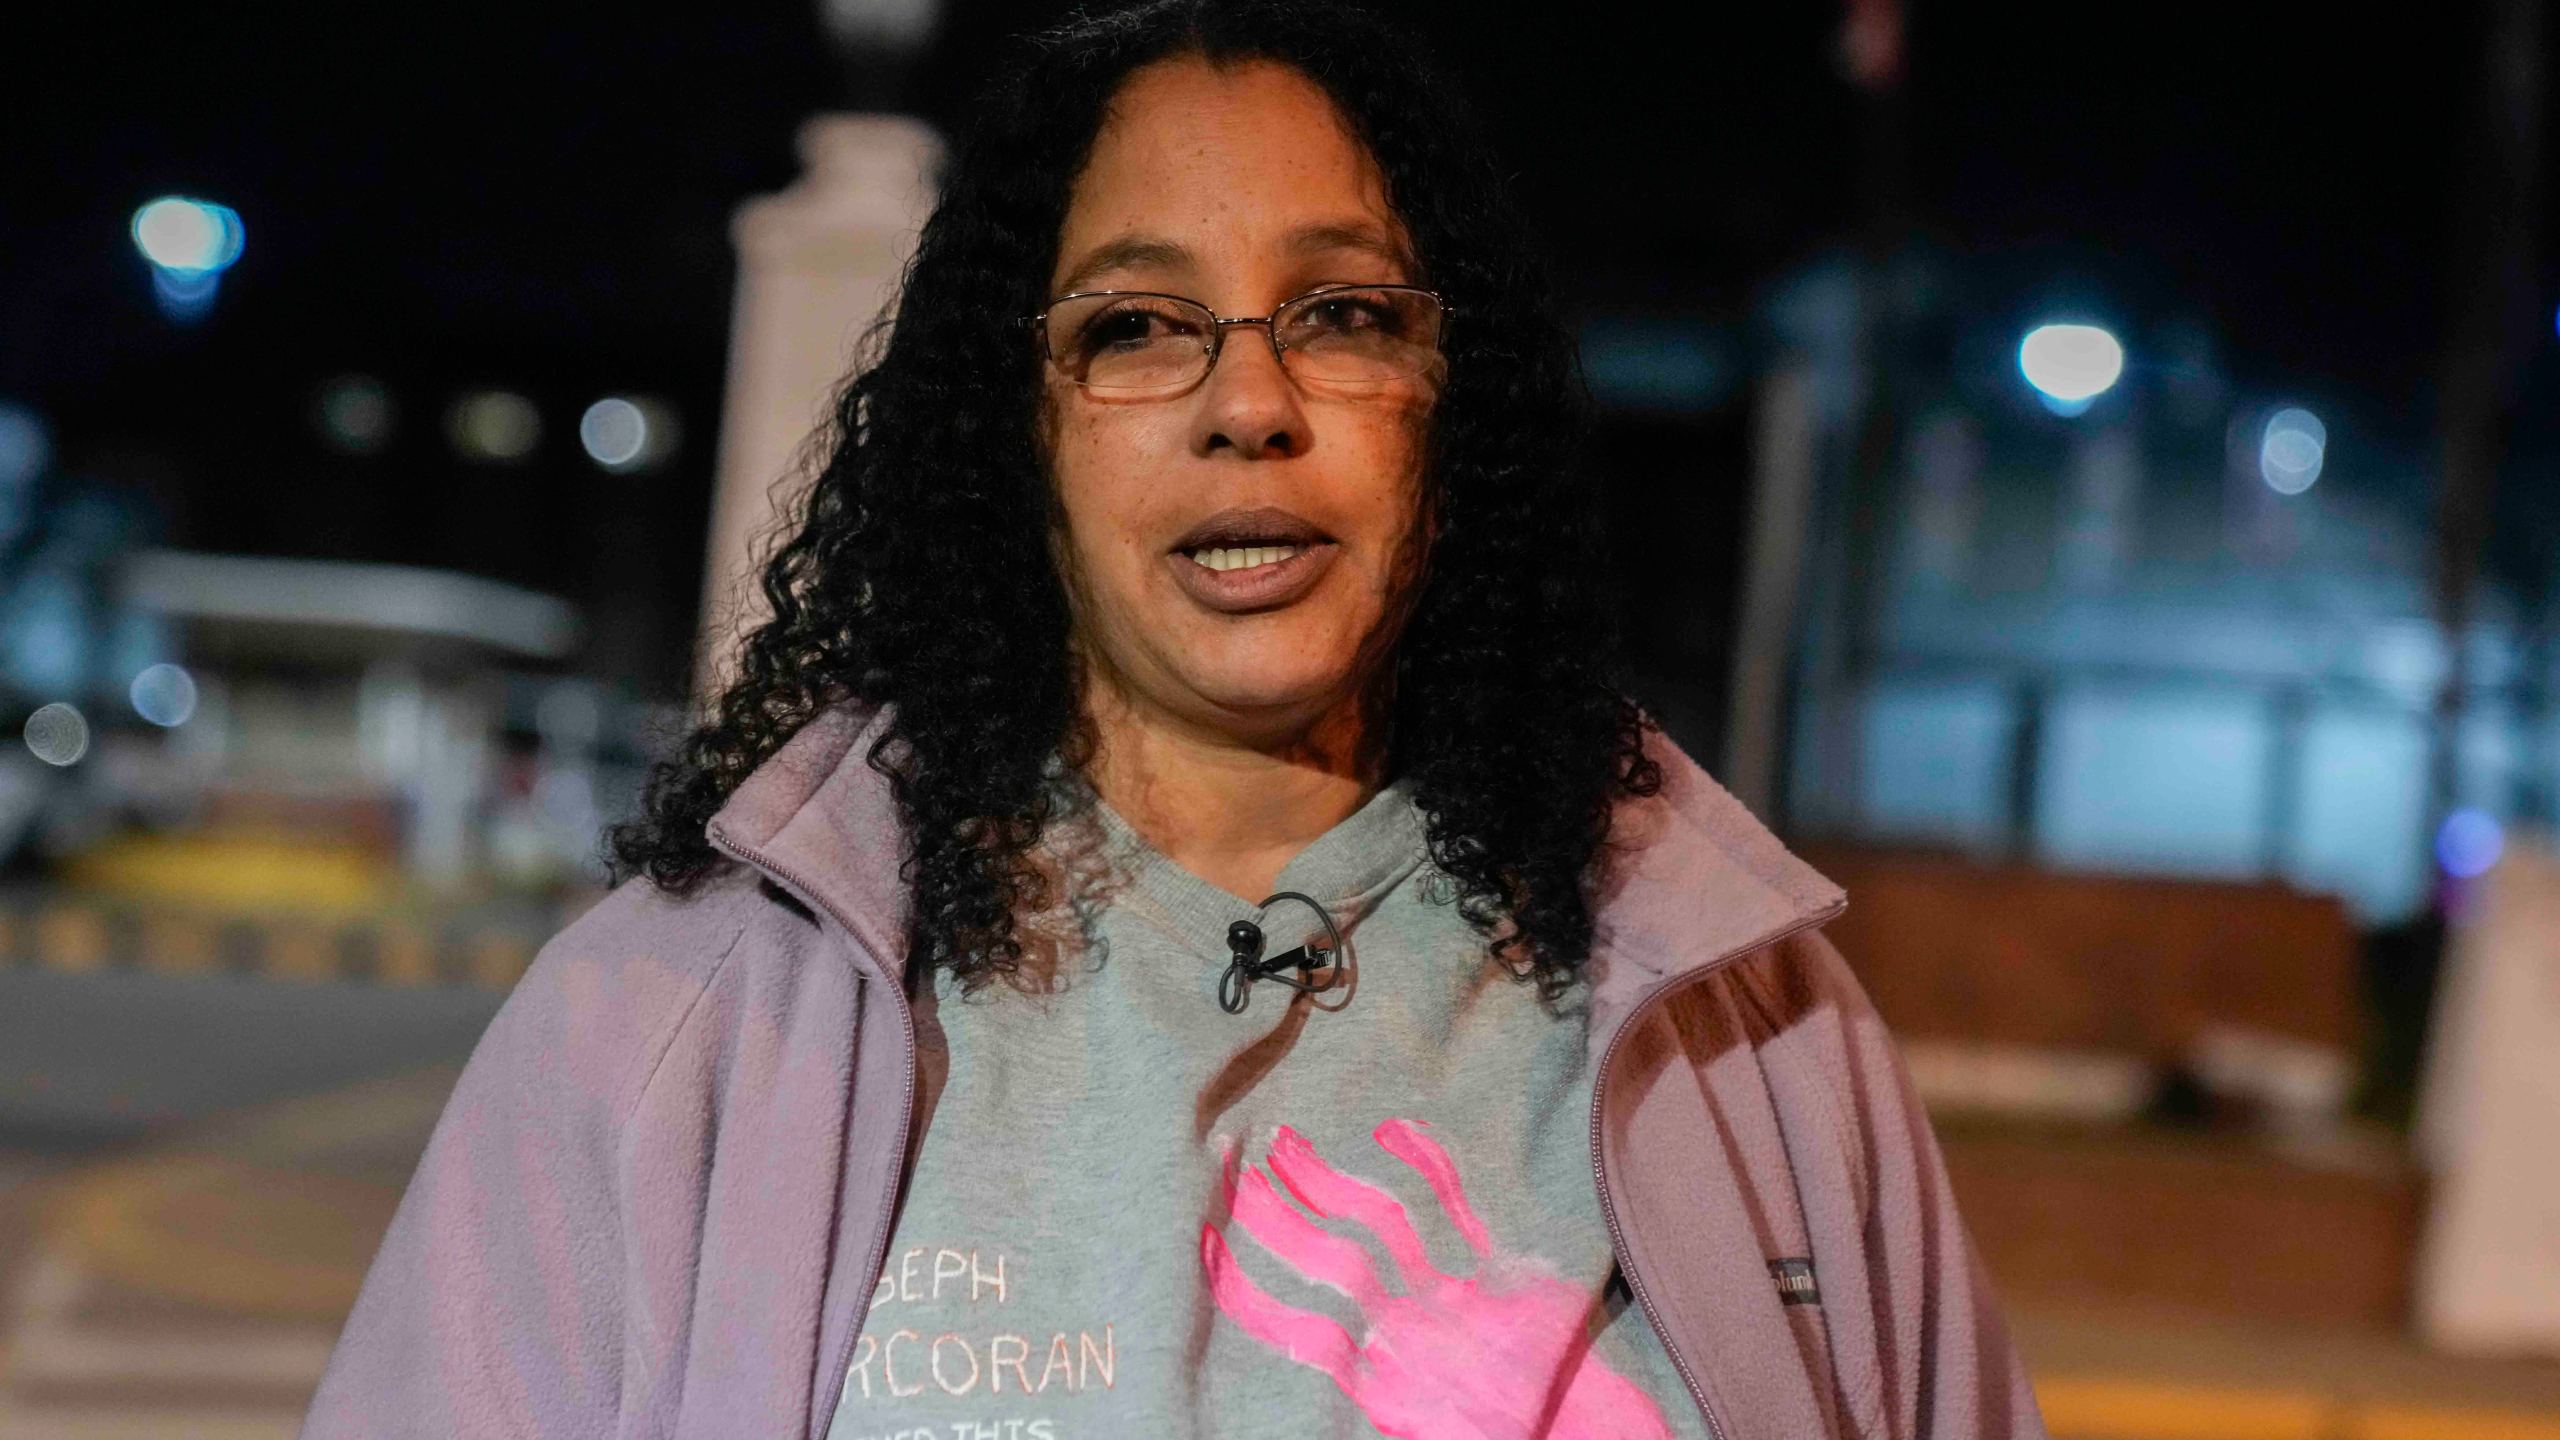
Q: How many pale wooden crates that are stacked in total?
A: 0